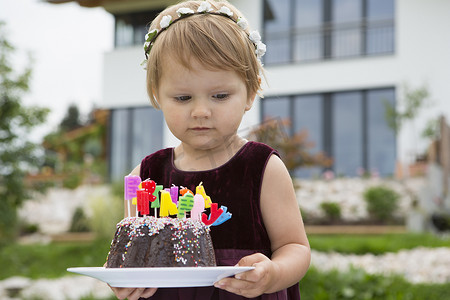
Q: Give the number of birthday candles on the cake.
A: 13